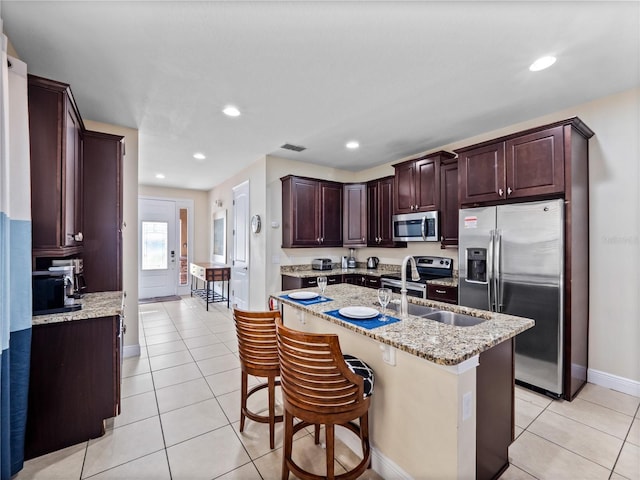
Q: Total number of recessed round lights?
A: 5